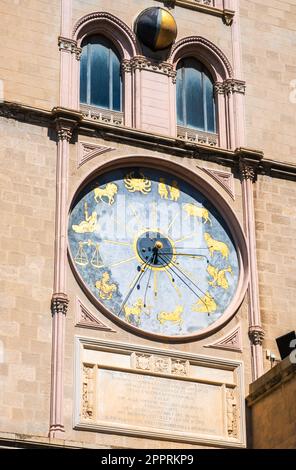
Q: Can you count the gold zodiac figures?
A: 12